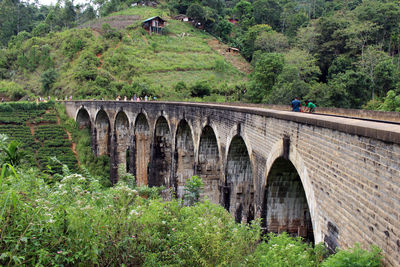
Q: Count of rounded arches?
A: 9